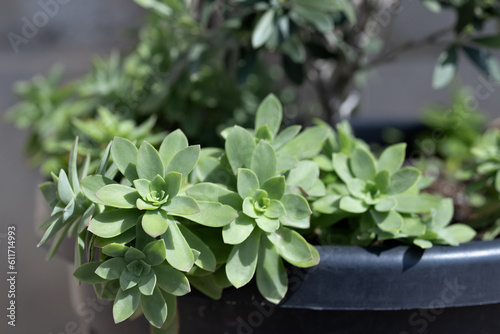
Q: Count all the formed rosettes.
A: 4